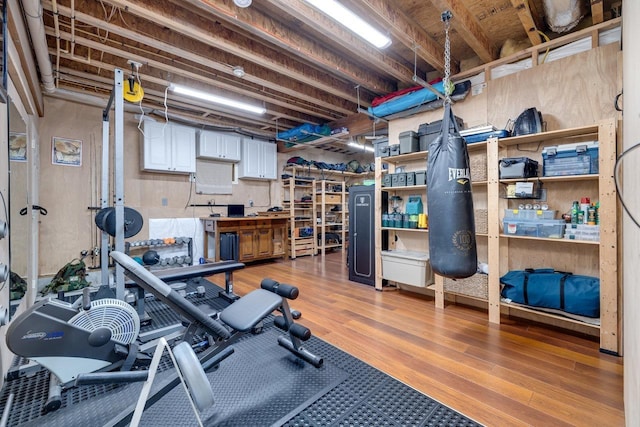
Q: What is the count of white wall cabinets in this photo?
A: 3